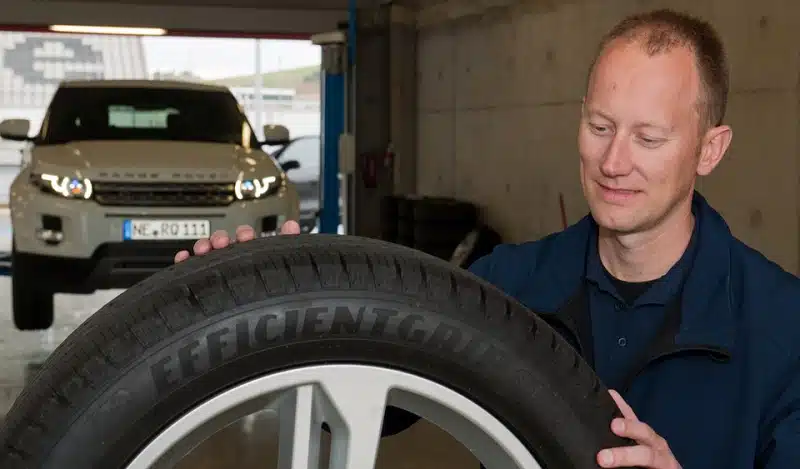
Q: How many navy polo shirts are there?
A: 1